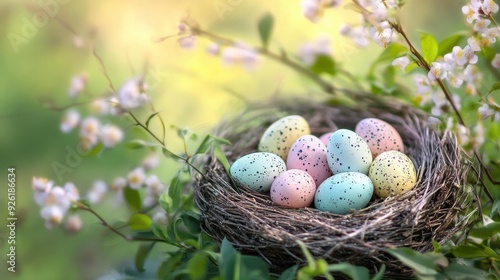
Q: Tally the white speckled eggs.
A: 0